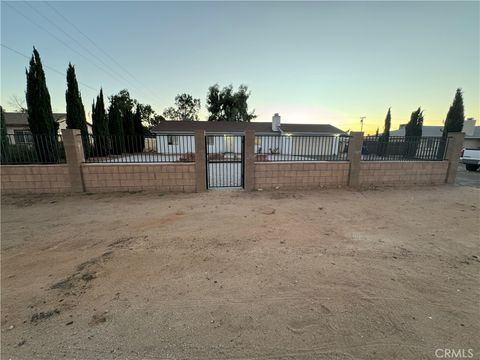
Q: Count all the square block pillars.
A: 5